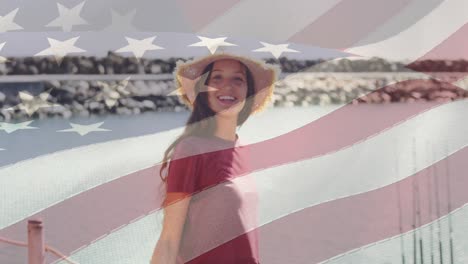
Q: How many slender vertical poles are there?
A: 6